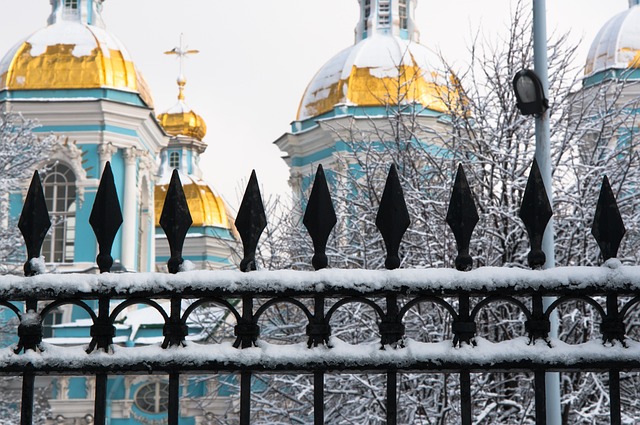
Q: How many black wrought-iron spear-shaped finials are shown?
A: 9